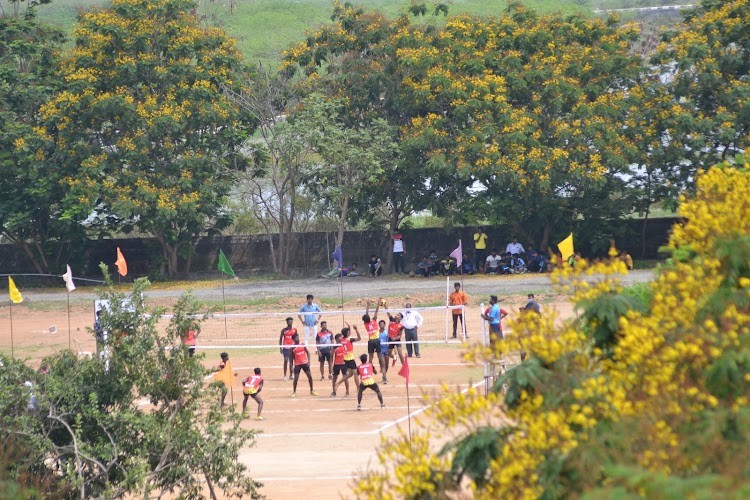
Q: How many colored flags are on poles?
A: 9